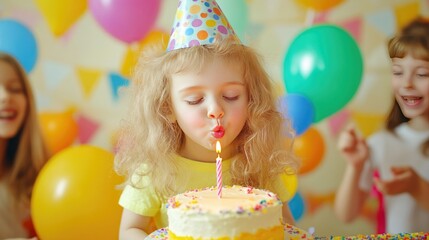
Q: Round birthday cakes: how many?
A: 1